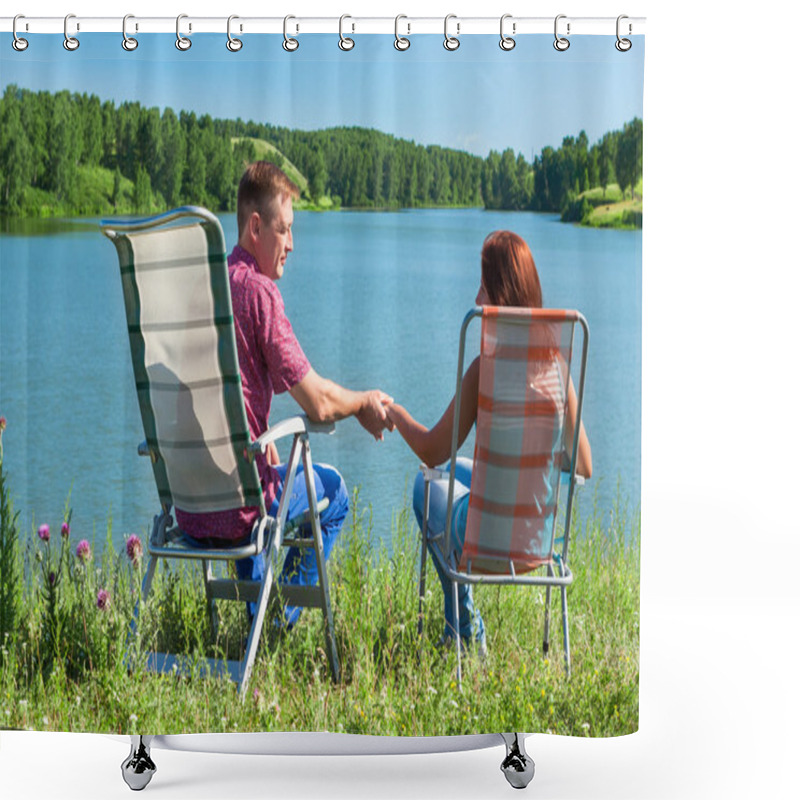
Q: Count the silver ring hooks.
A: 12